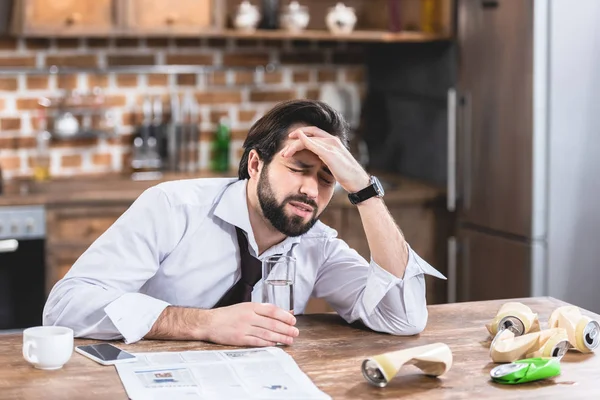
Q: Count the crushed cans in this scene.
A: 5